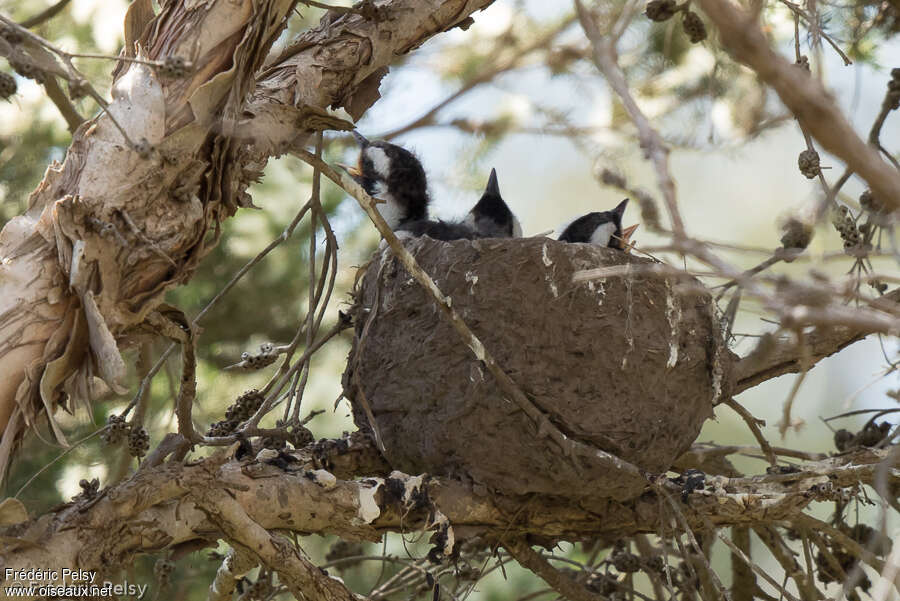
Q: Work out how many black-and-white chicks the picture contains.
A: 3